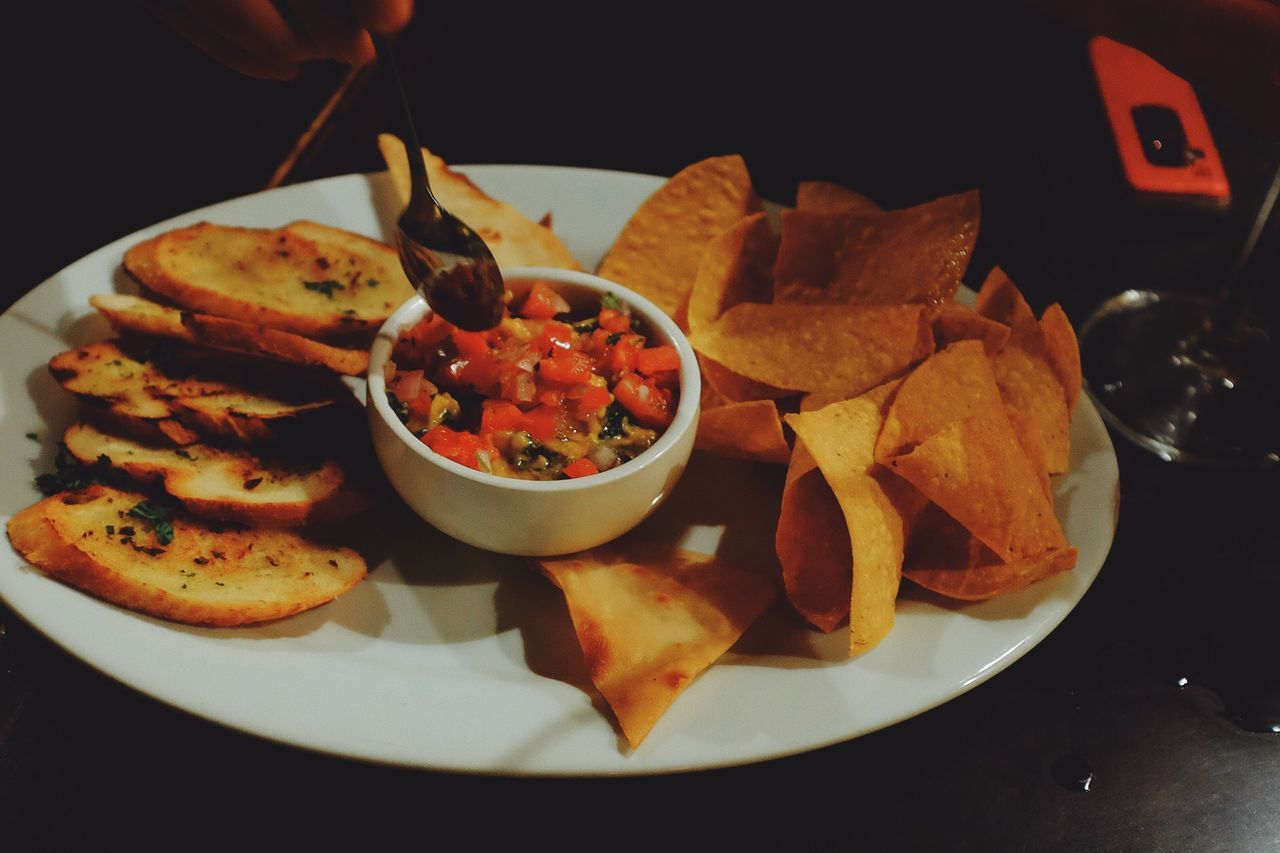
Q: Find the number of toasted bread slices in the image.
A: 5